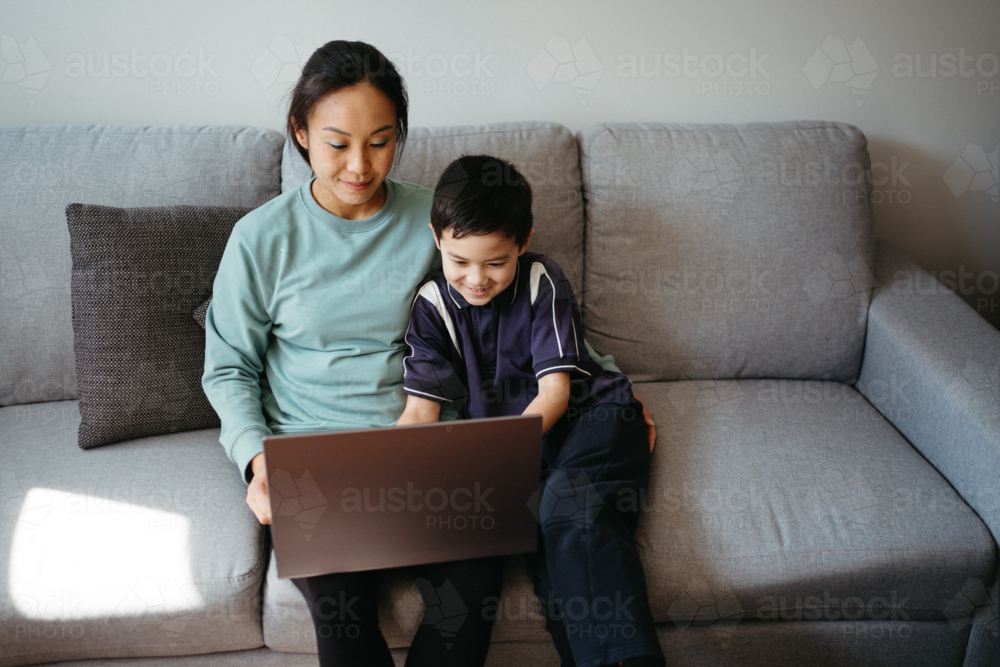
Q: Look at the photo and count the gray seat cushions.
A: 3